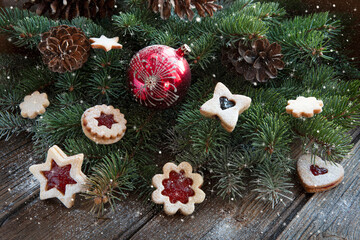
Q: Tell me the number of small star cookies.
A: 1